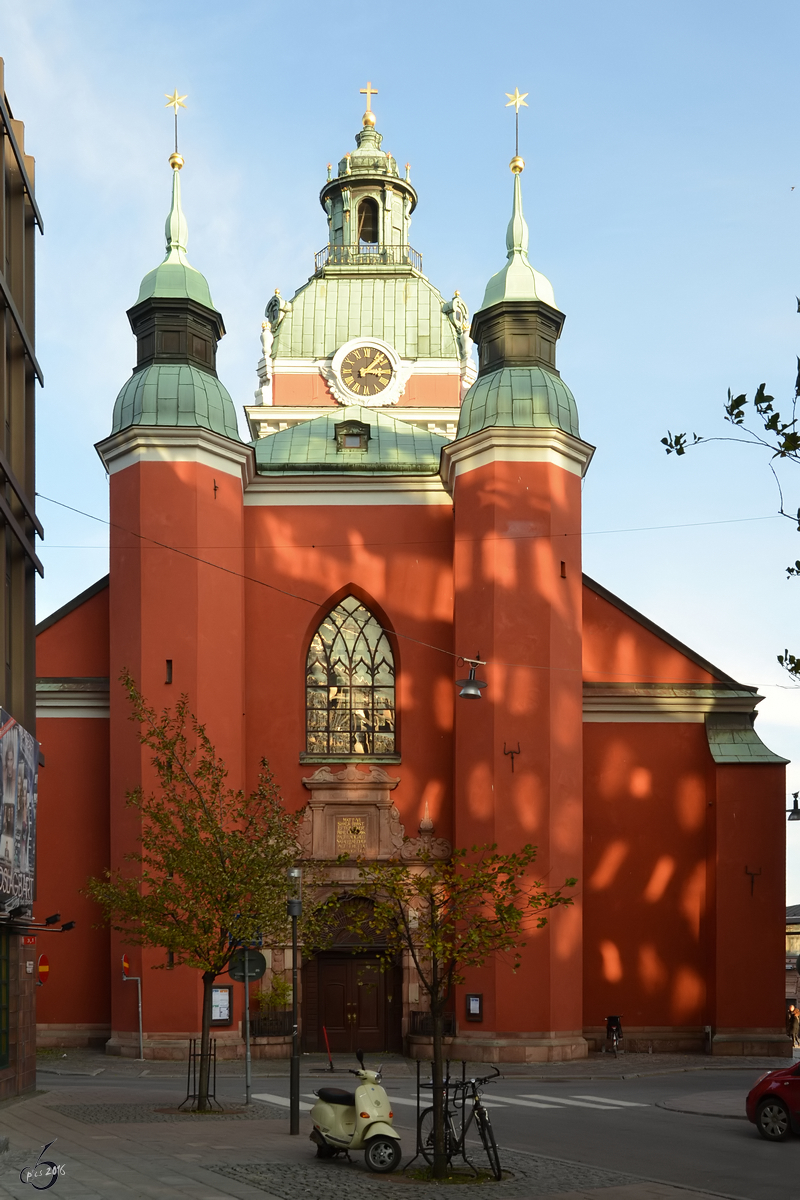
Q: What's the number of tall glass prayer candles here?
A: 0